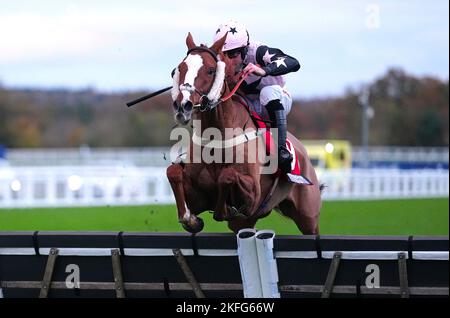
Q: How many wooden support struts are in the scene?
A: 5